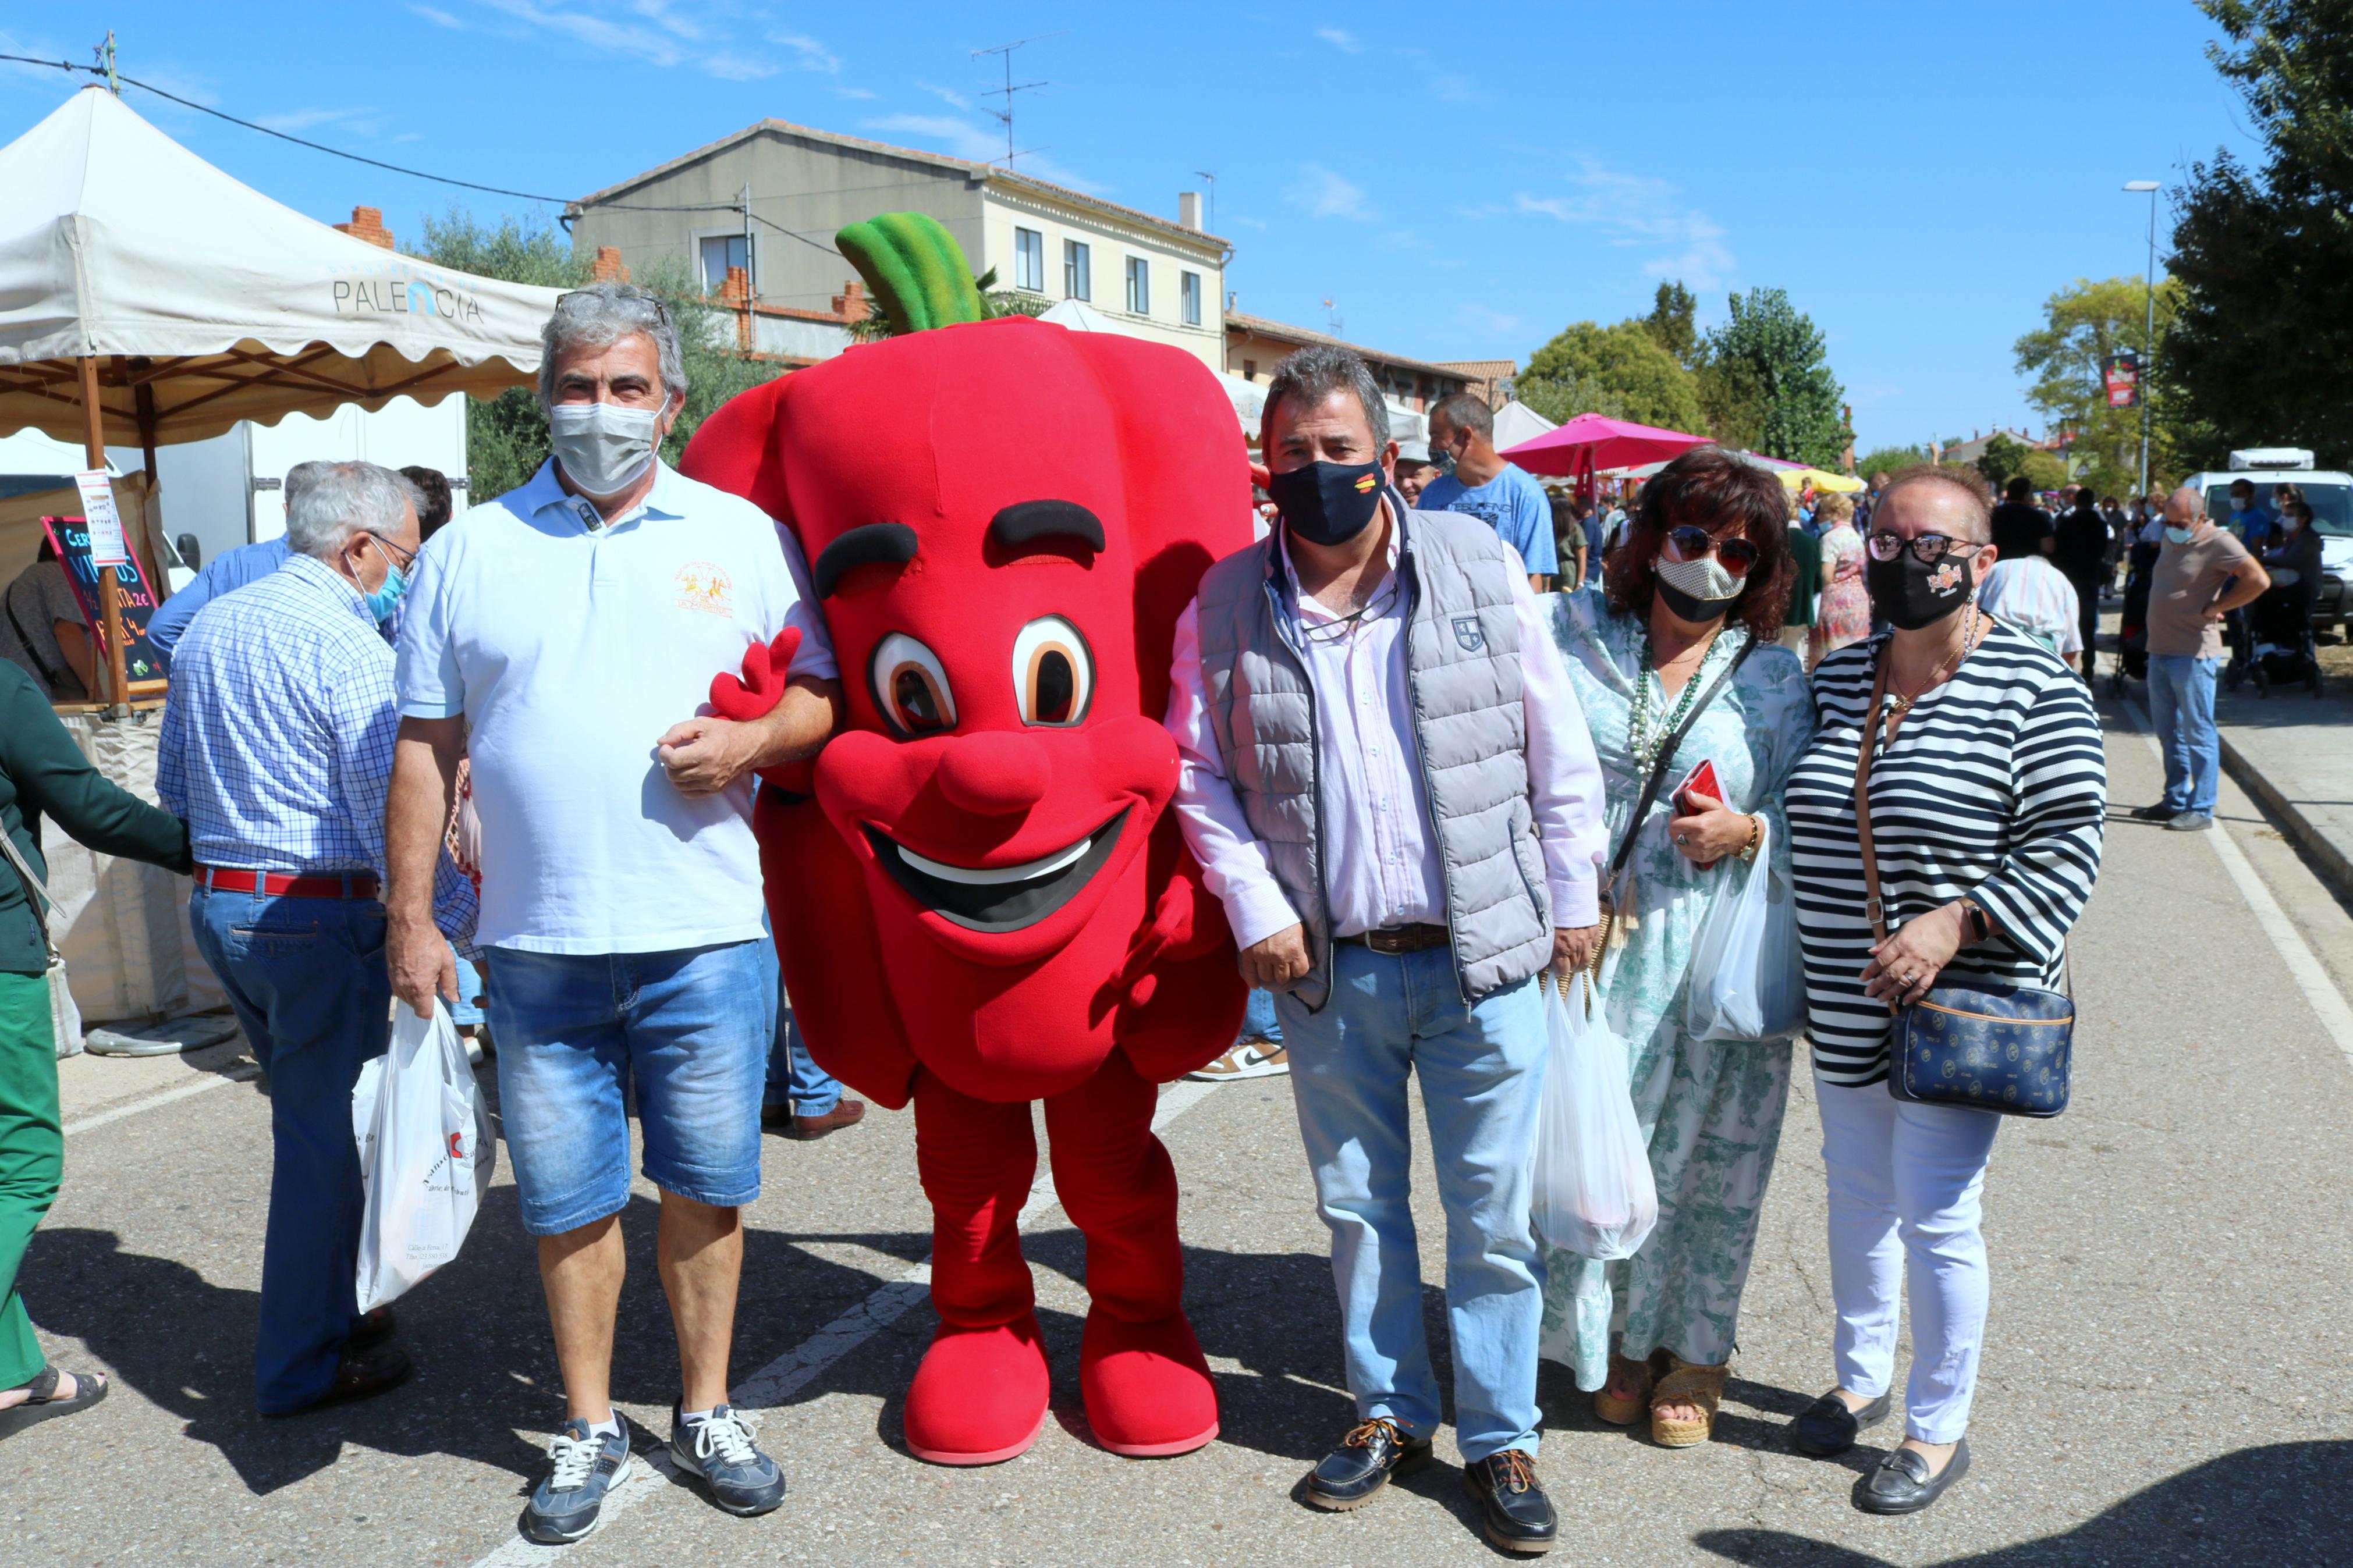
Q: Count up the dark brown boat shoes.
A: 2